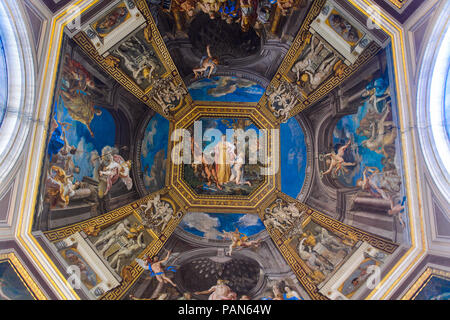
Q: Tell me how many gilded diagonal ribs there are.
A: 4